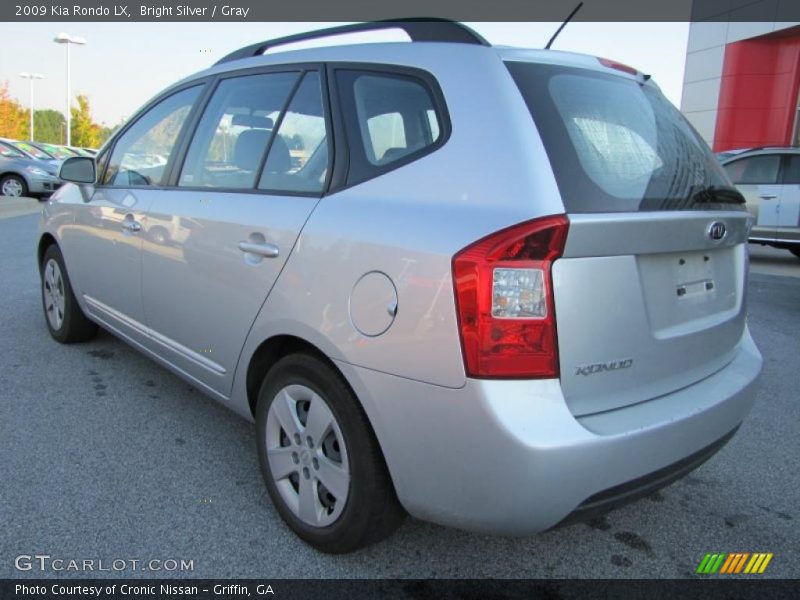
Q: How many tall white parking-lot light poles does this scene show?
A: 2